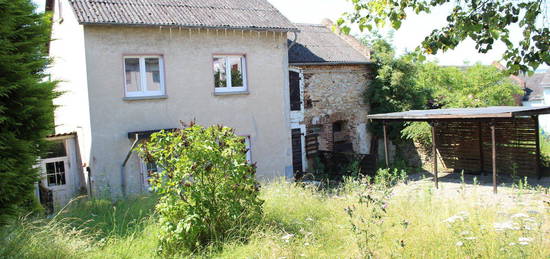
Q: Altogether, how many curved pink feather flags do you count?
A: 0